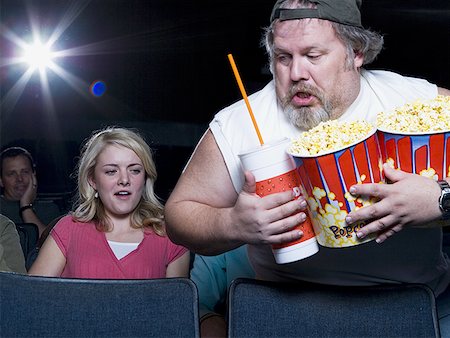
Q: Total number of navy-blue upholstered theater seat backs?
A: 2